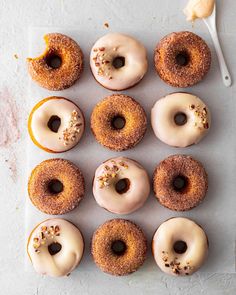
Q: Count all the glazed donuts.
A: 6